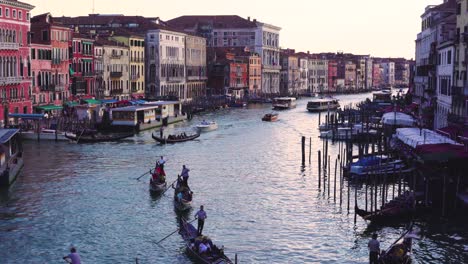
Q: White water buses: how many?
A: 2